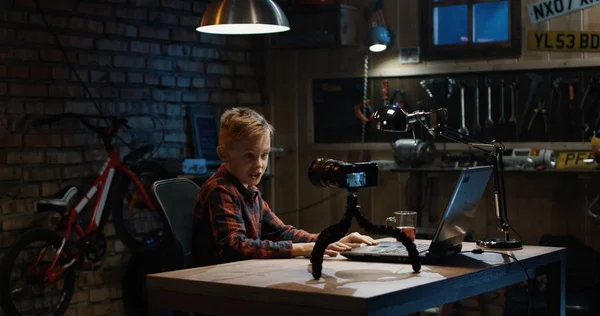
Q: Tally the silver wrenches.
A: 5